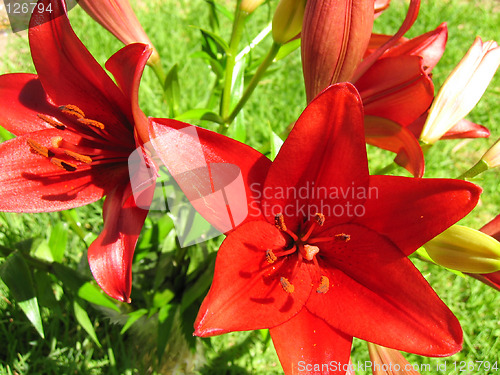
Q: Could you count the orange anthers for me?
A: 12